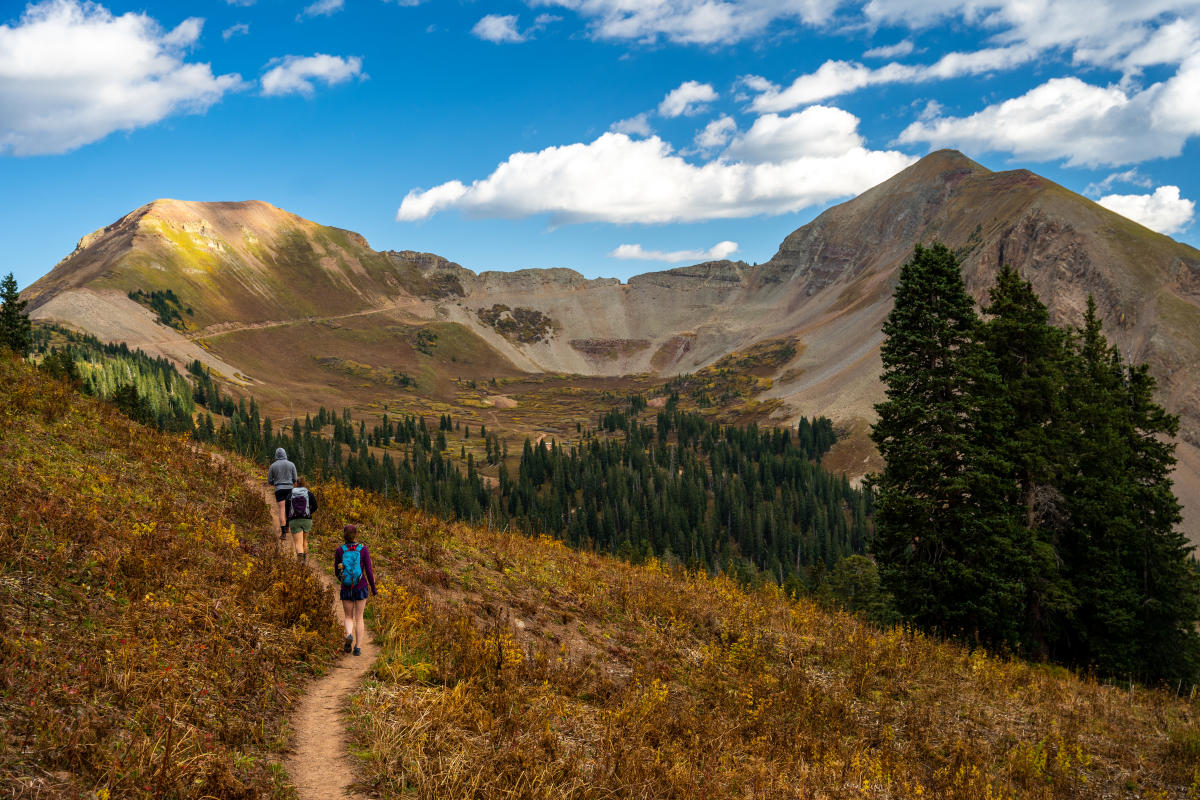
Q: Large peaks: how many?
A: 2